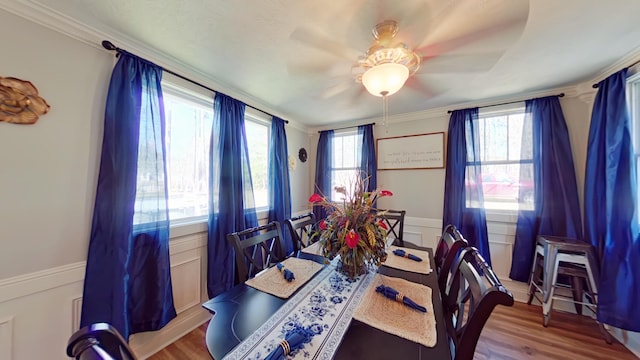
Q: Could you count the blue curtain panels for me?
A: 8